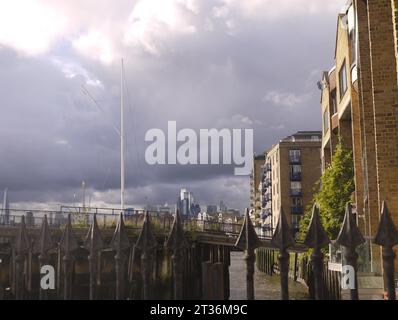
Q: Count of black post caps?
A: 12